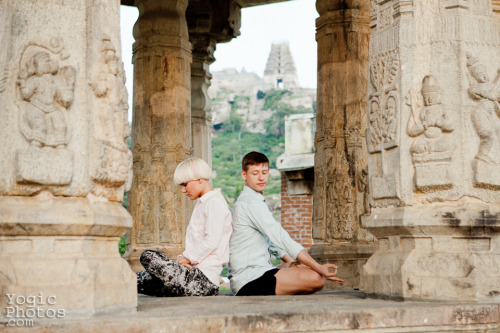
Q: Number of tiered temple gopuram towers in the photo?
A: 1